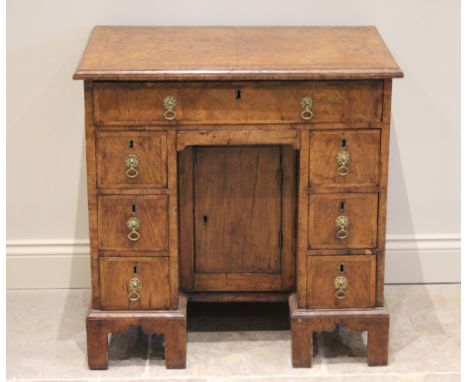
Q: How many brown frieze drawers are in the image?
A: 1